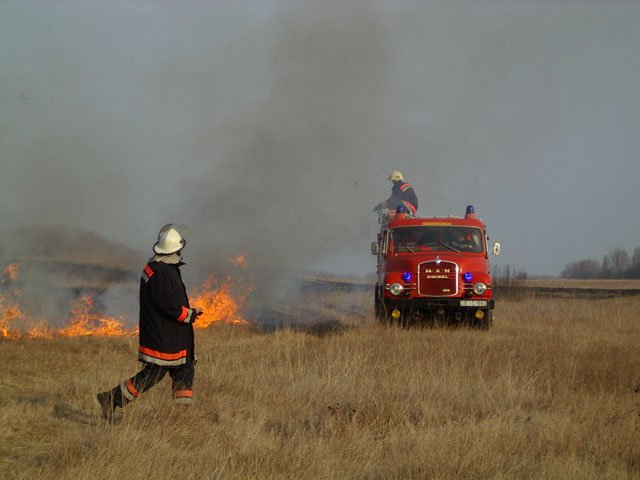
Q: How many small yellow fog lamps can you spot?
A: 2